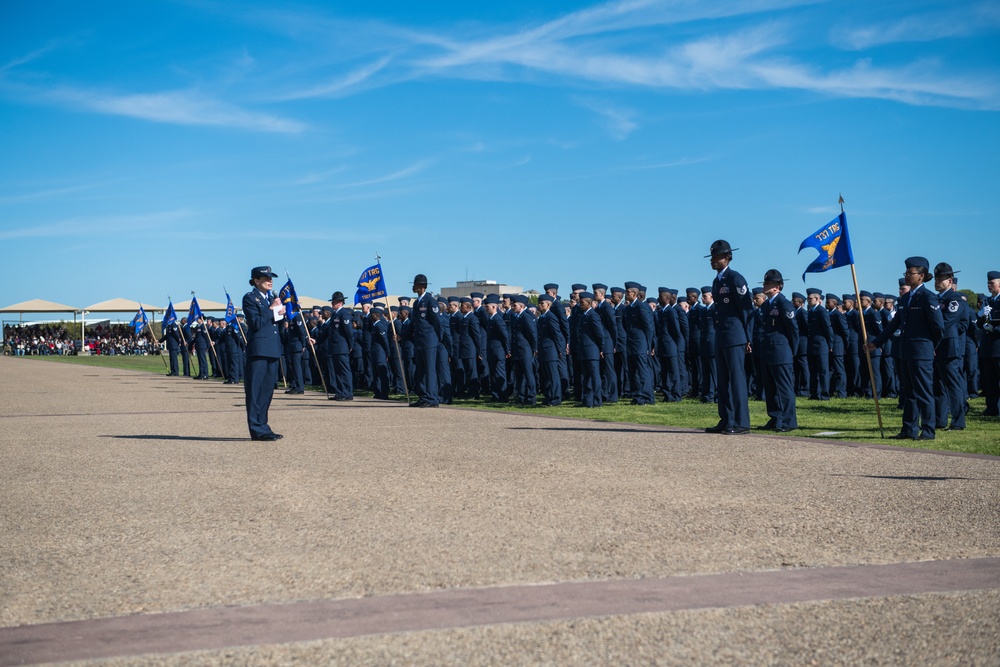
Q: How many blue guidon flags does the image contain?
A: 7